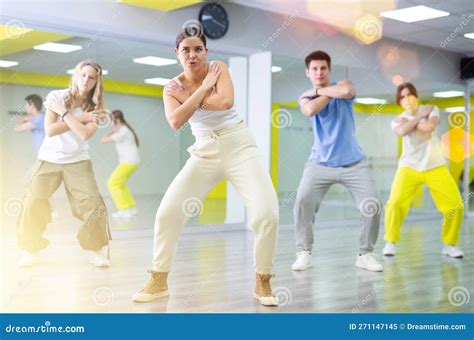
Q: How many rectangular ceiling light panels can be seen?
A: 11